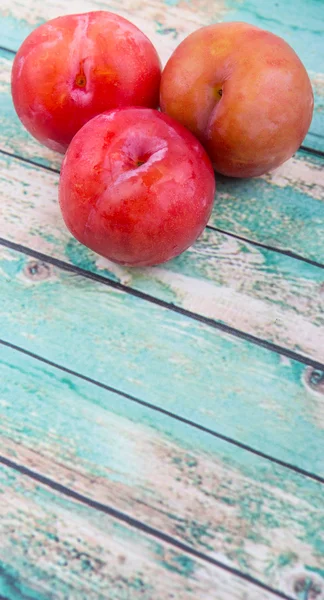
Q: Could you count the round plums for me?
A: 3